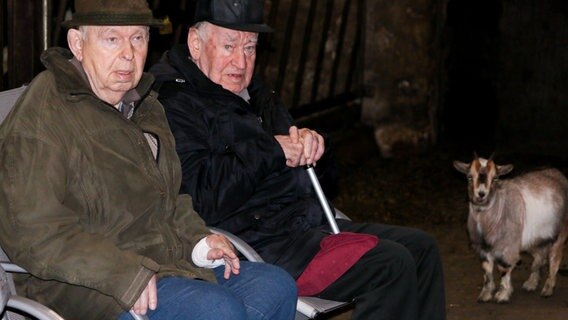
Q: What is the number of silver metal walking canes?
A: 1